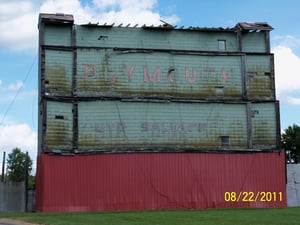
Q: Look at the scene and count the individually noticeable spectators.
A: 0